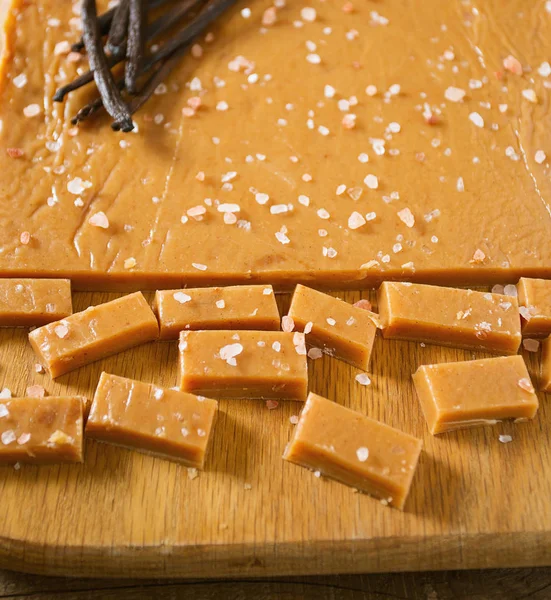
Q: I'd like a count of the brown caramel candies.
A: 12